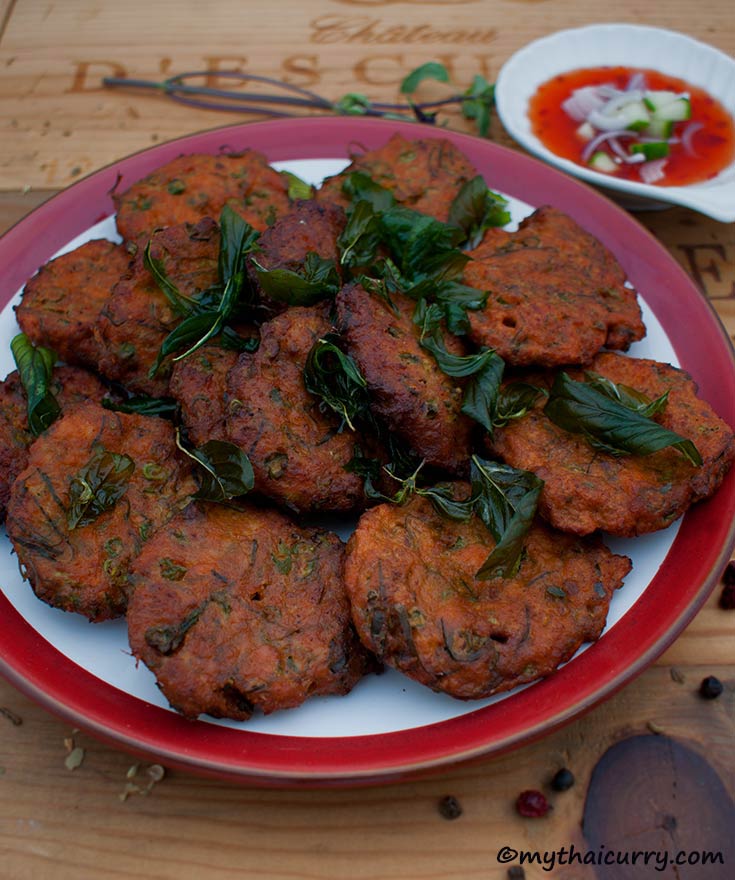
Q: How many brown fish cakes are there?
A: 14